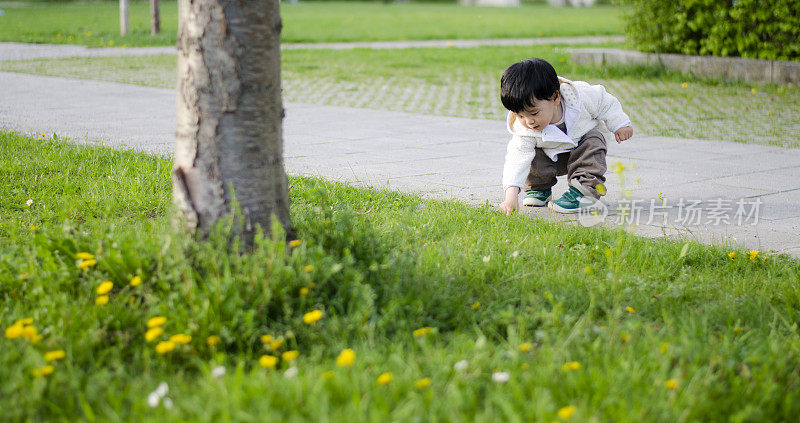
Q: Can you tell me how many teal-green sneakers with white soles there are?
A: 2